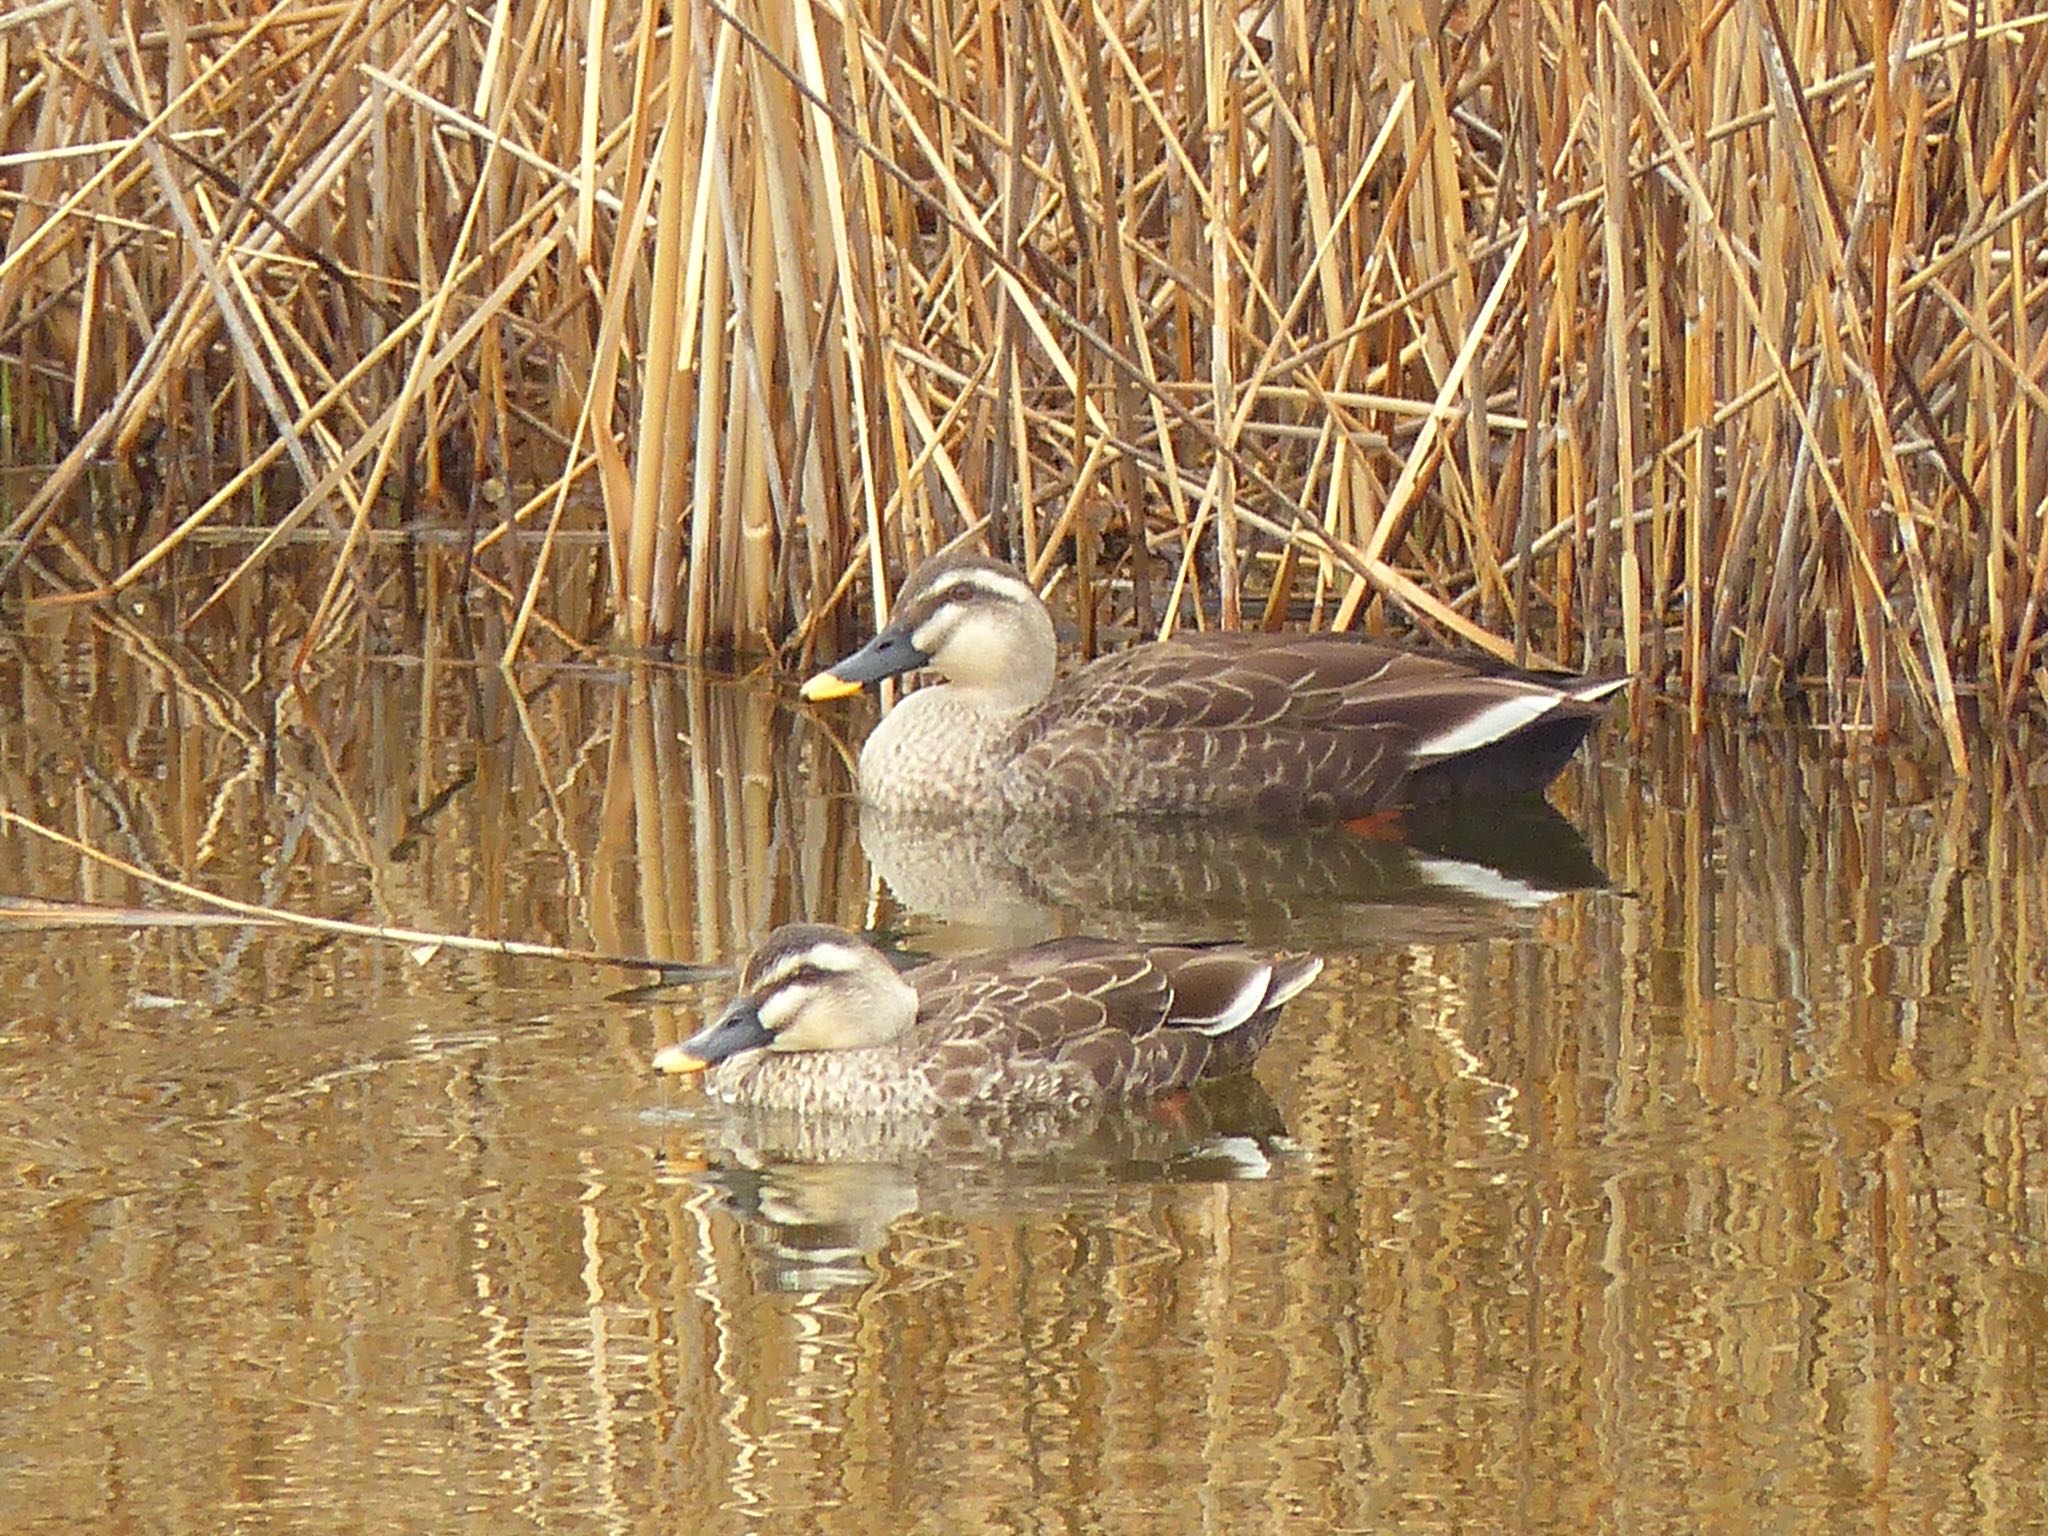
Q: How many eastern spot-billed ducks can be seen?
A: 2